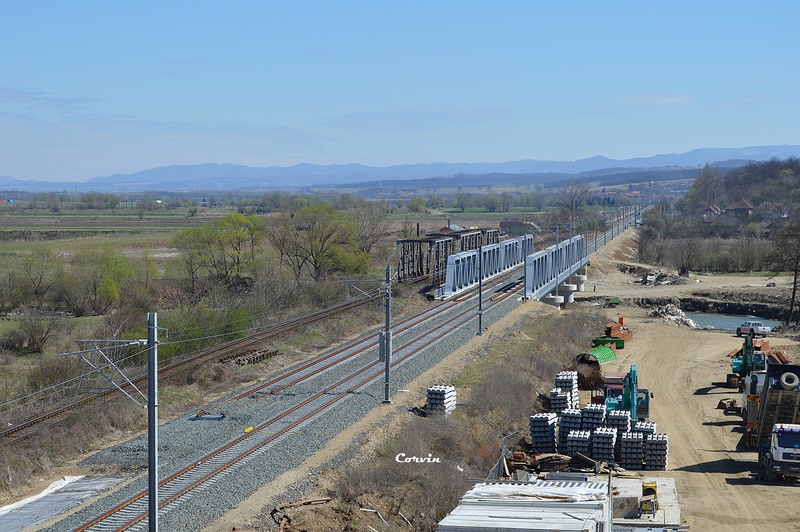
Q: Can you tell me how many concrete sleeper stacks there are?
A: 12